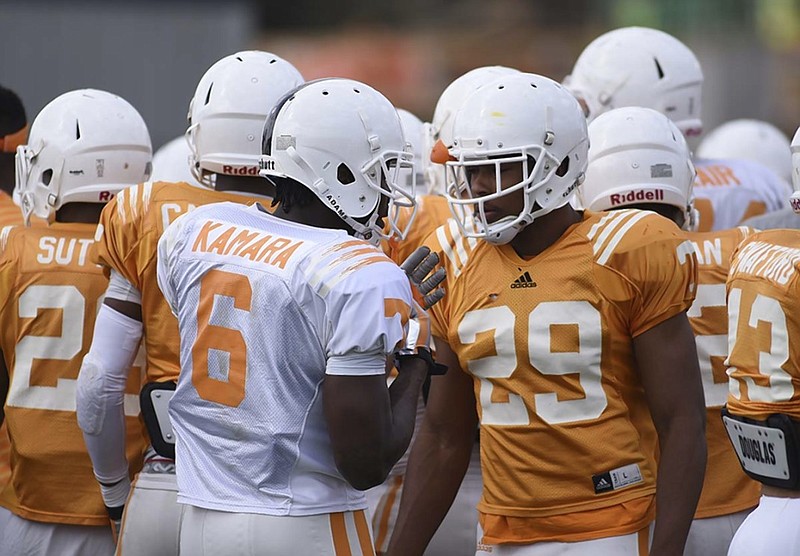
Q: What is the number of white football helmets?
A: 11